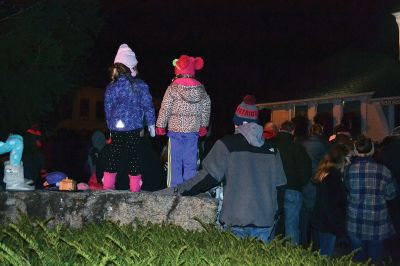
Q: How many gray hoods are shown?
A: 1